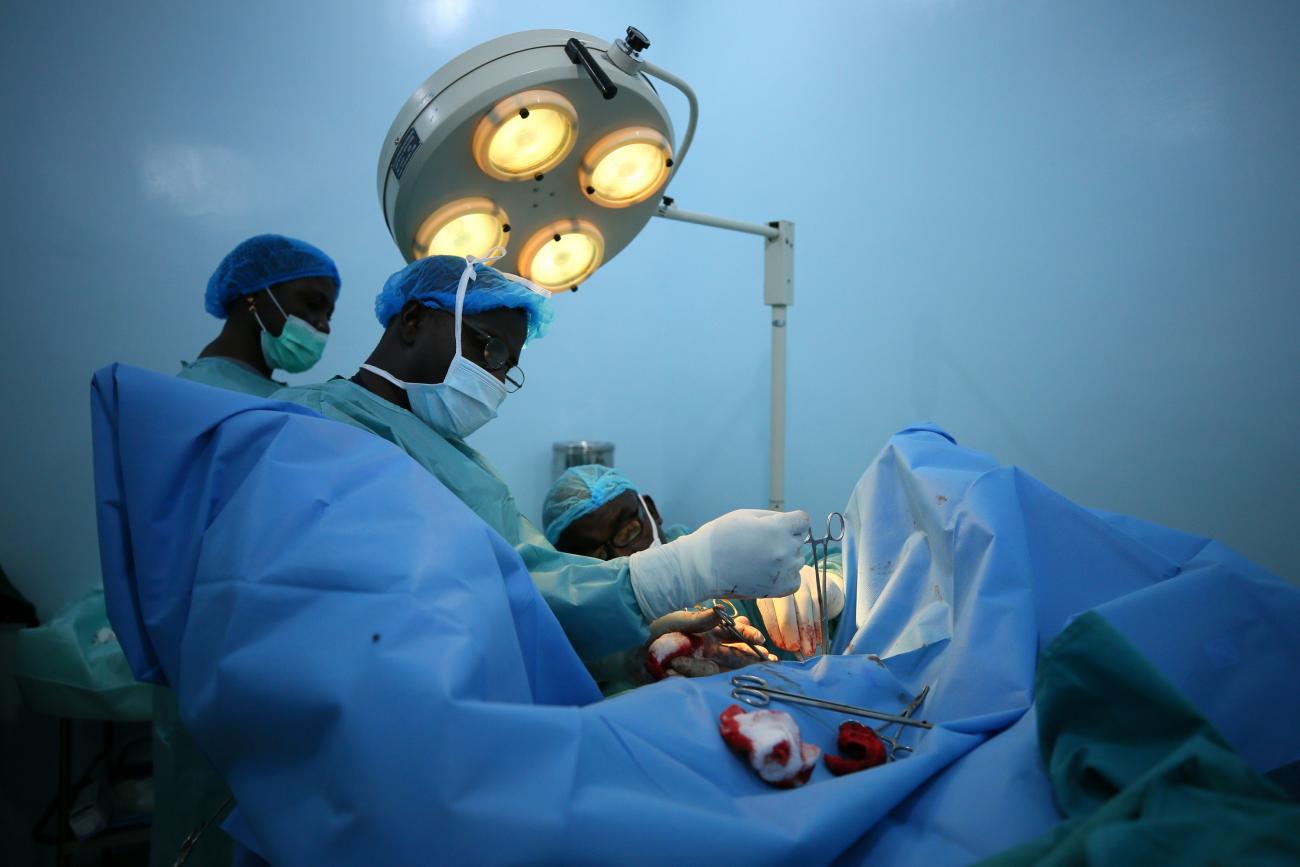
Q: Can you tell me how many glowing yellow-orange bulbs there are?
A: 4